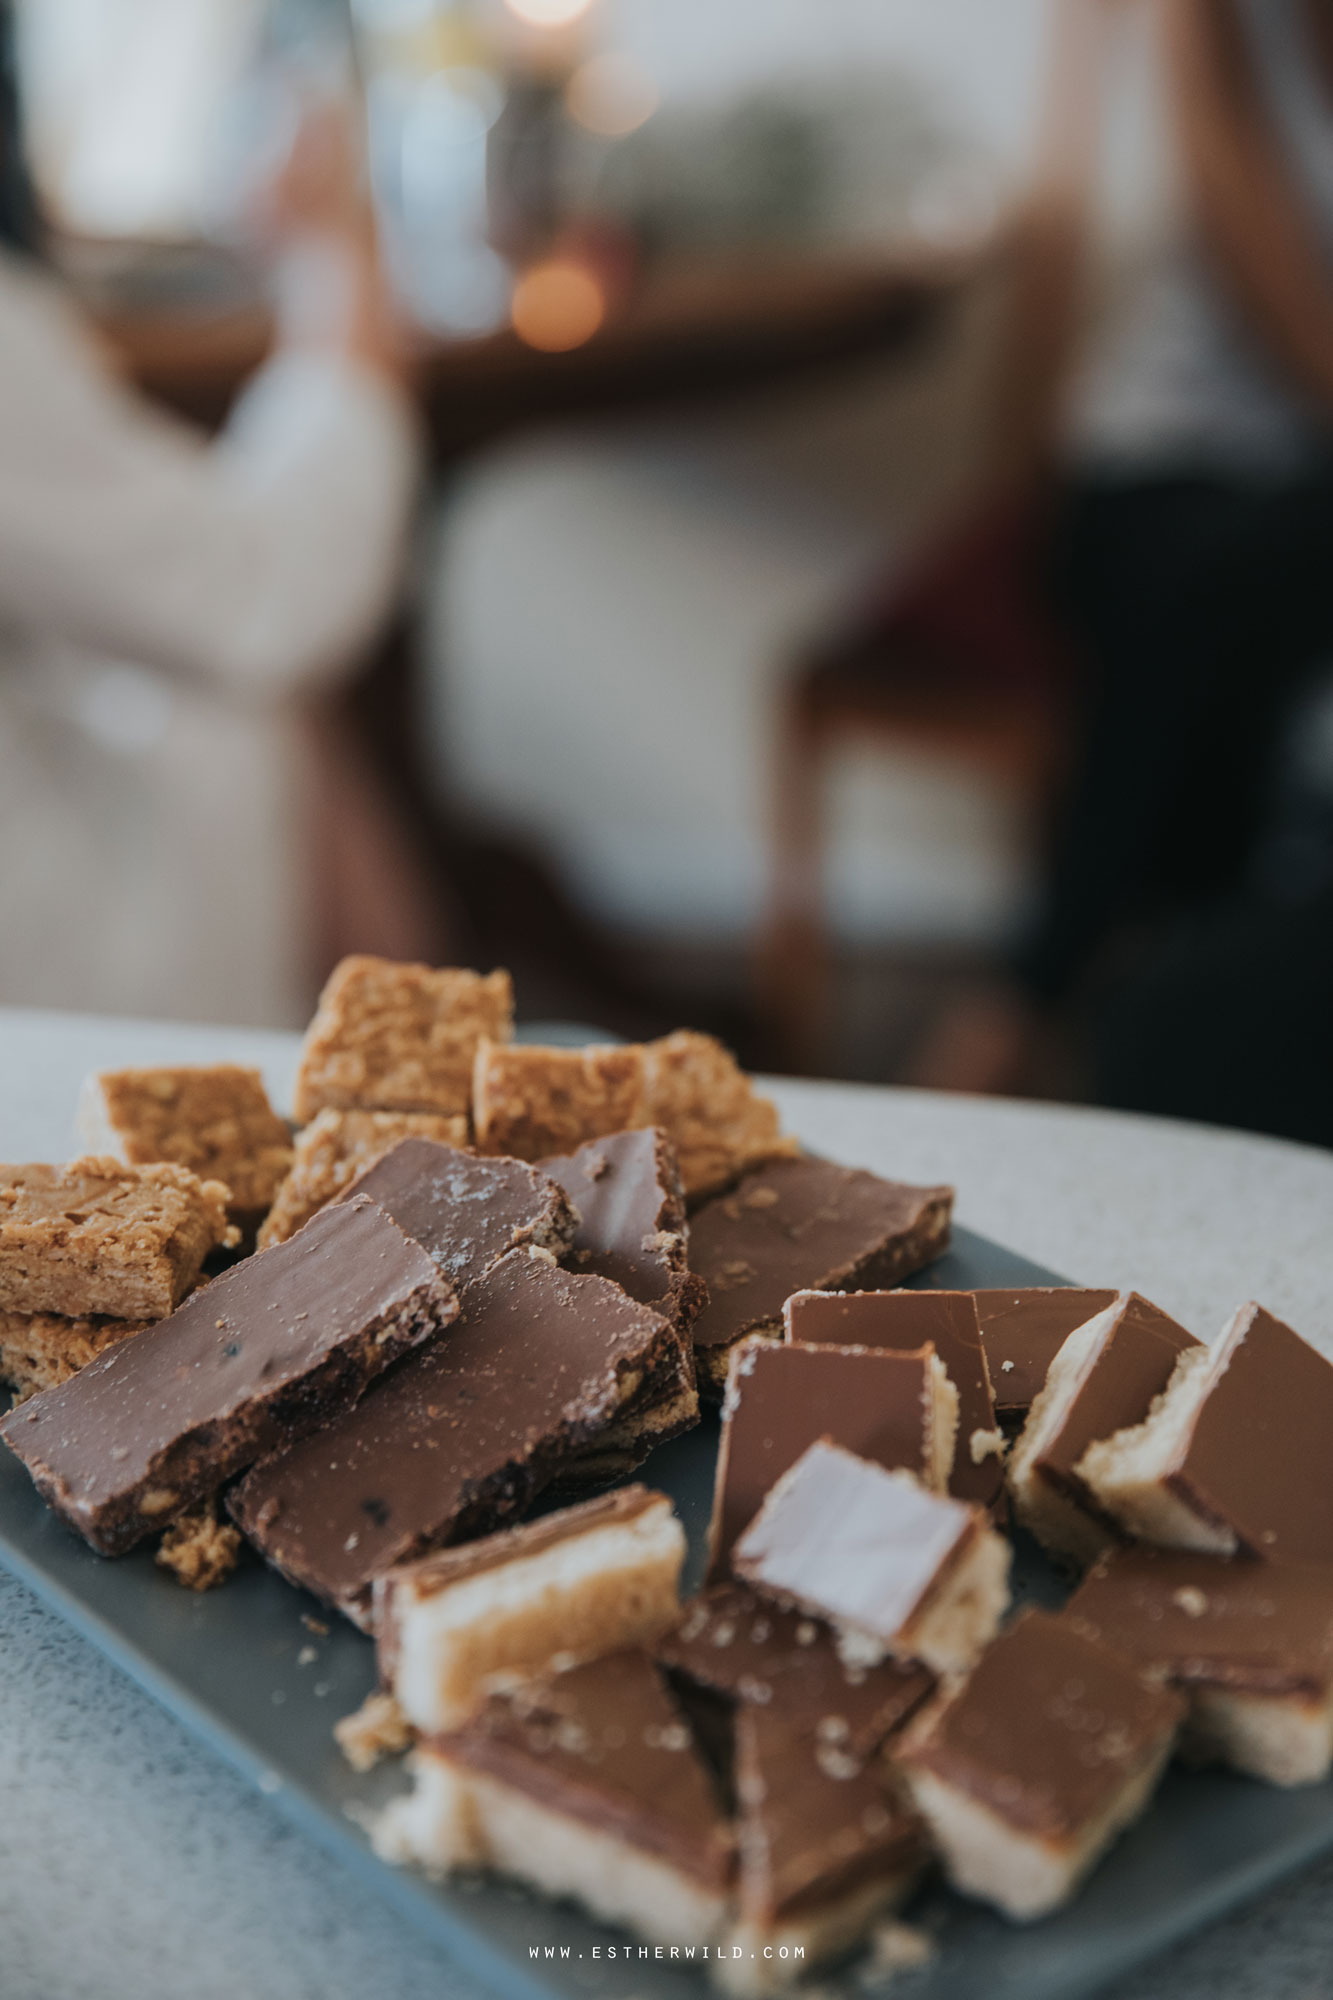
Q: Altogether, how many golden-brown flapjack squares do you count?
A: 7